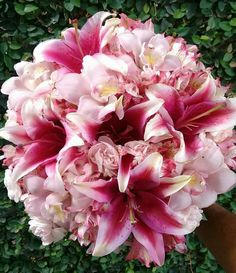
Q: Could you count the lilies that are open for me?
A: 5